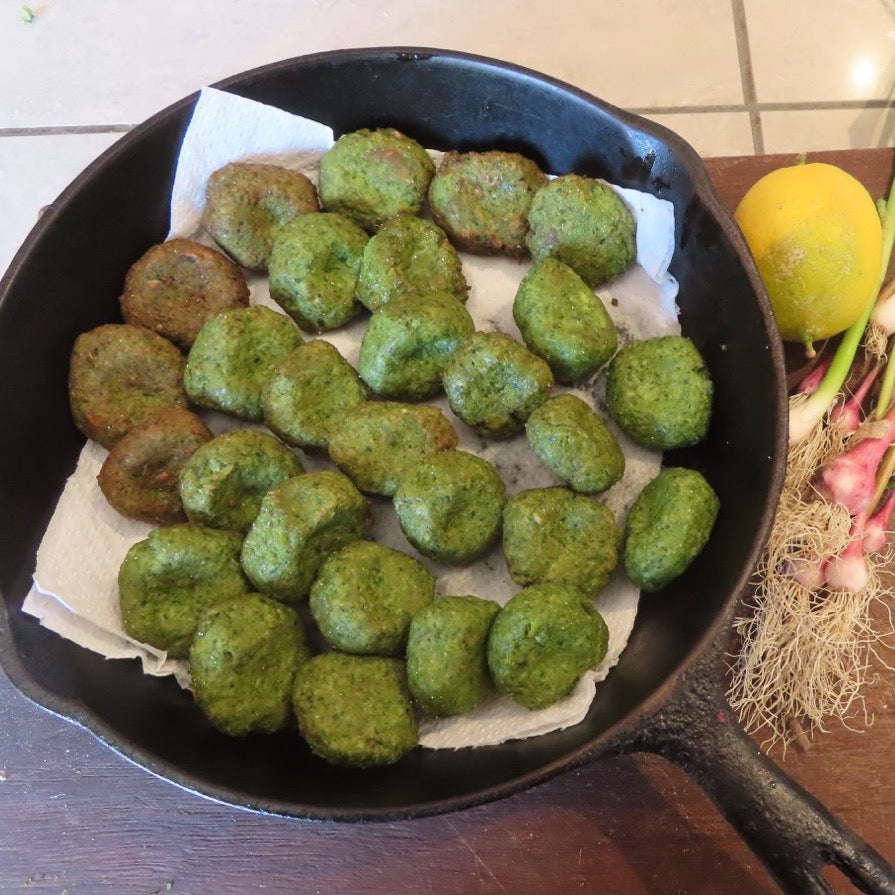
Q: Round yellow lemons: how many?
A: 1